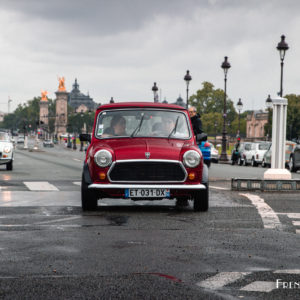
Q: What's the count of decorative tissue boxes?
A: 0